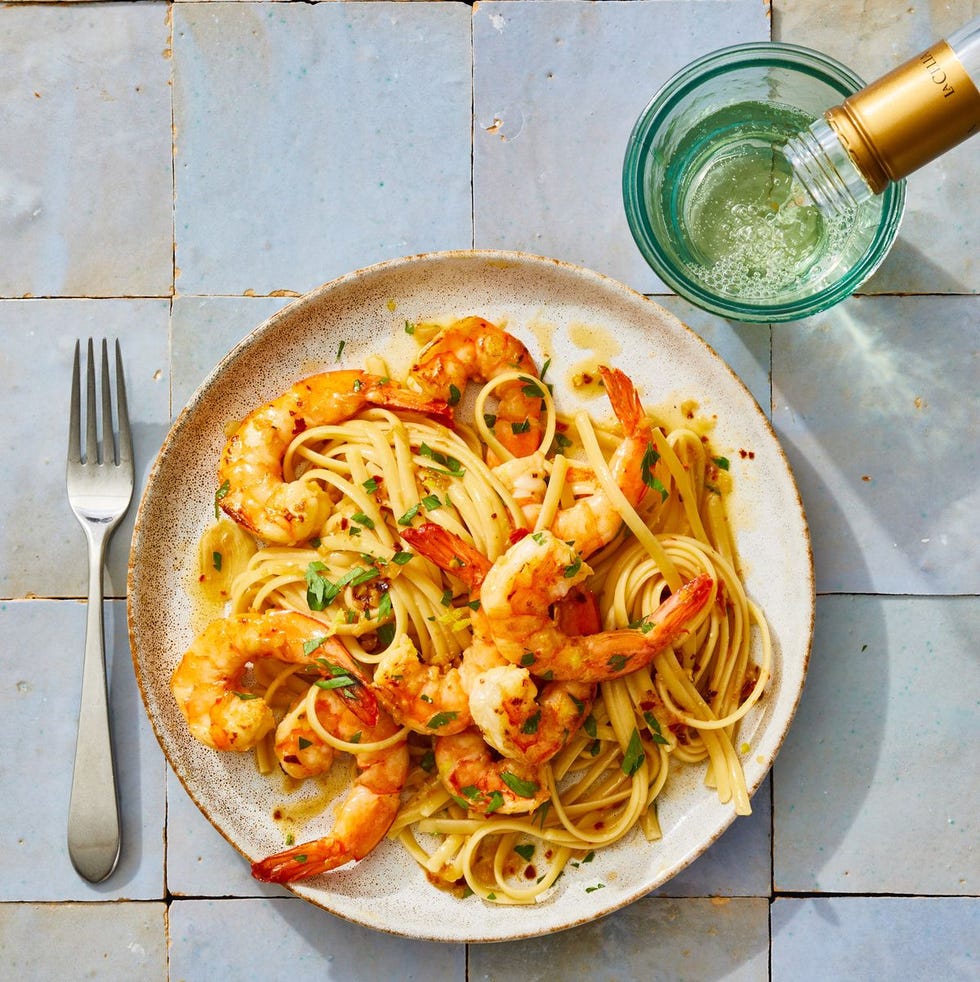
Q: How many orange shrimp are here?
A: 9